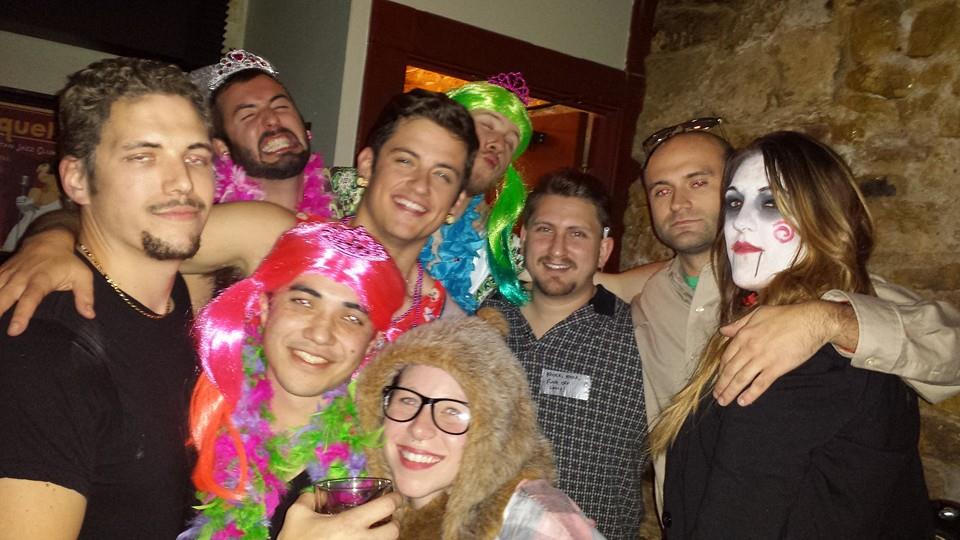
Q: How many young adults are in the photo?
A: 9